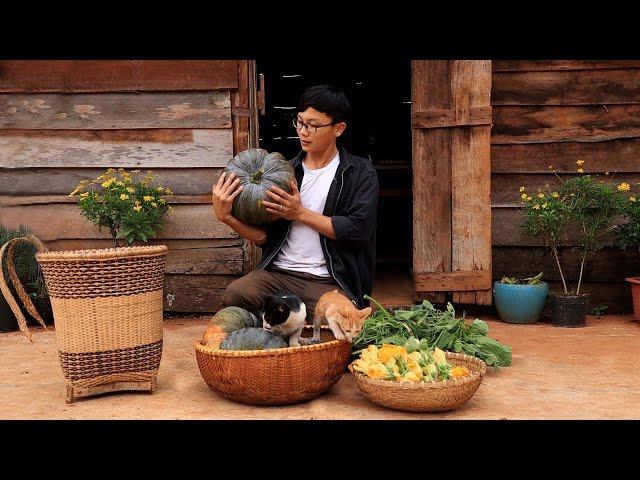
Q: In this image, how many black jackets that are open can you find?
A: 1